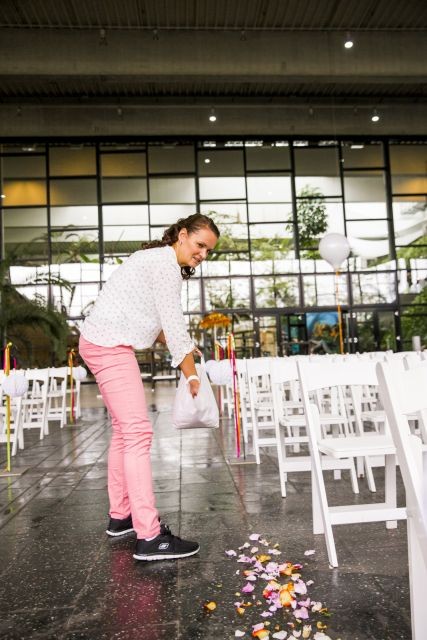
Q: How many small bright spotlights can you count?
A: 3